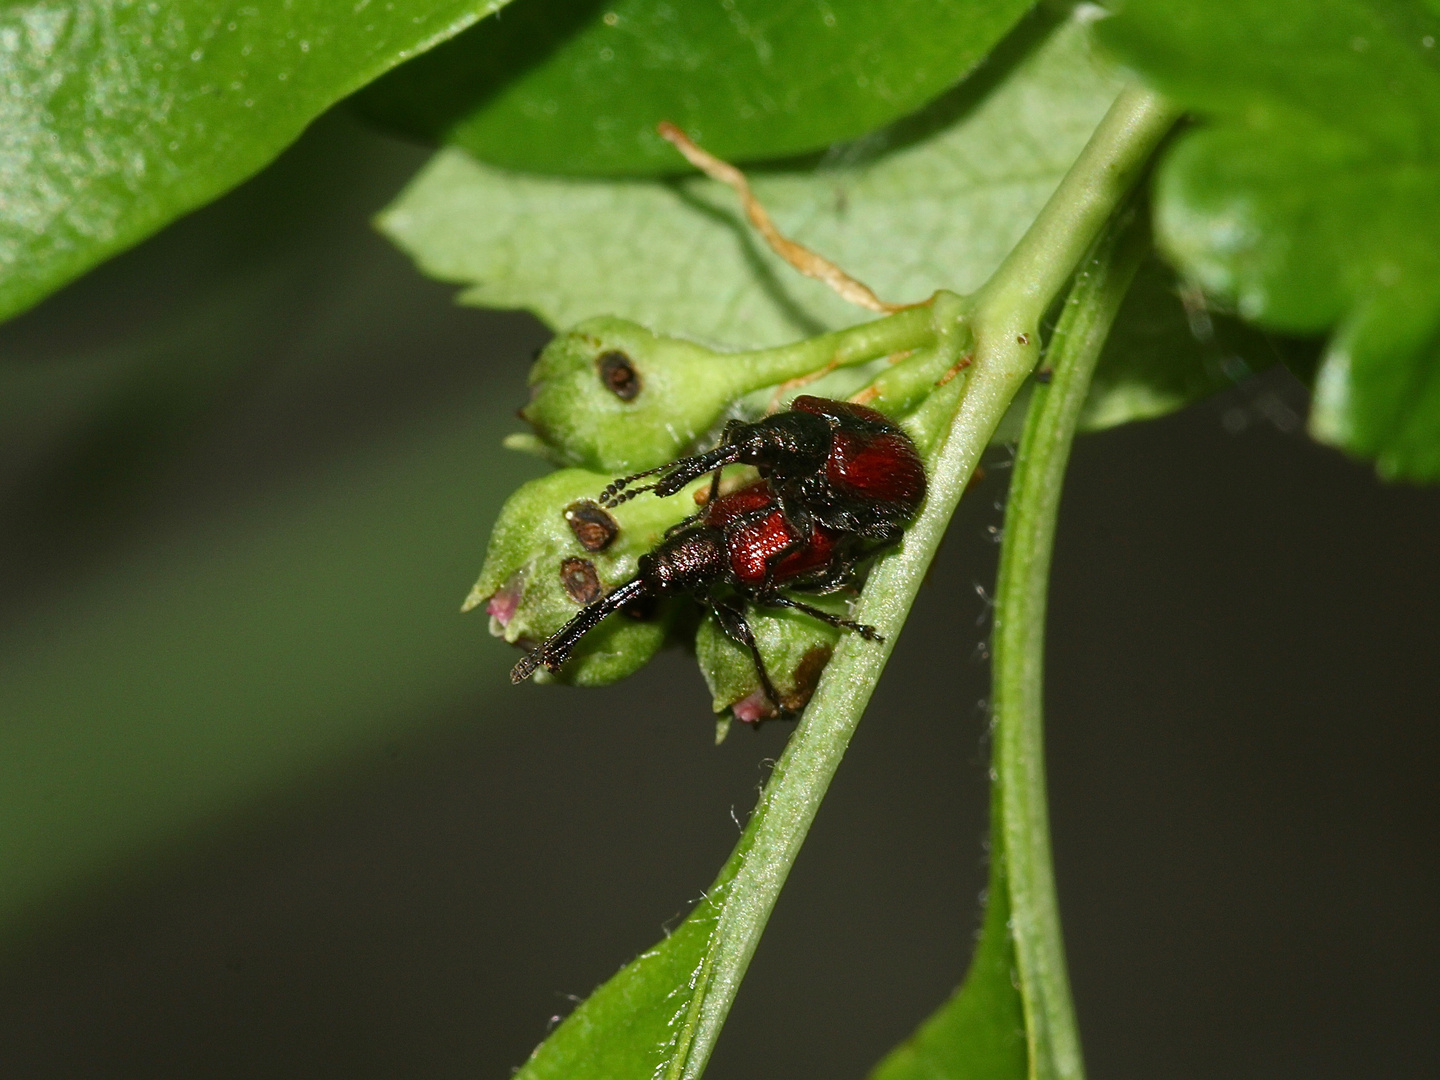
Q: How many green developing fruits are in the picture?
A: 3